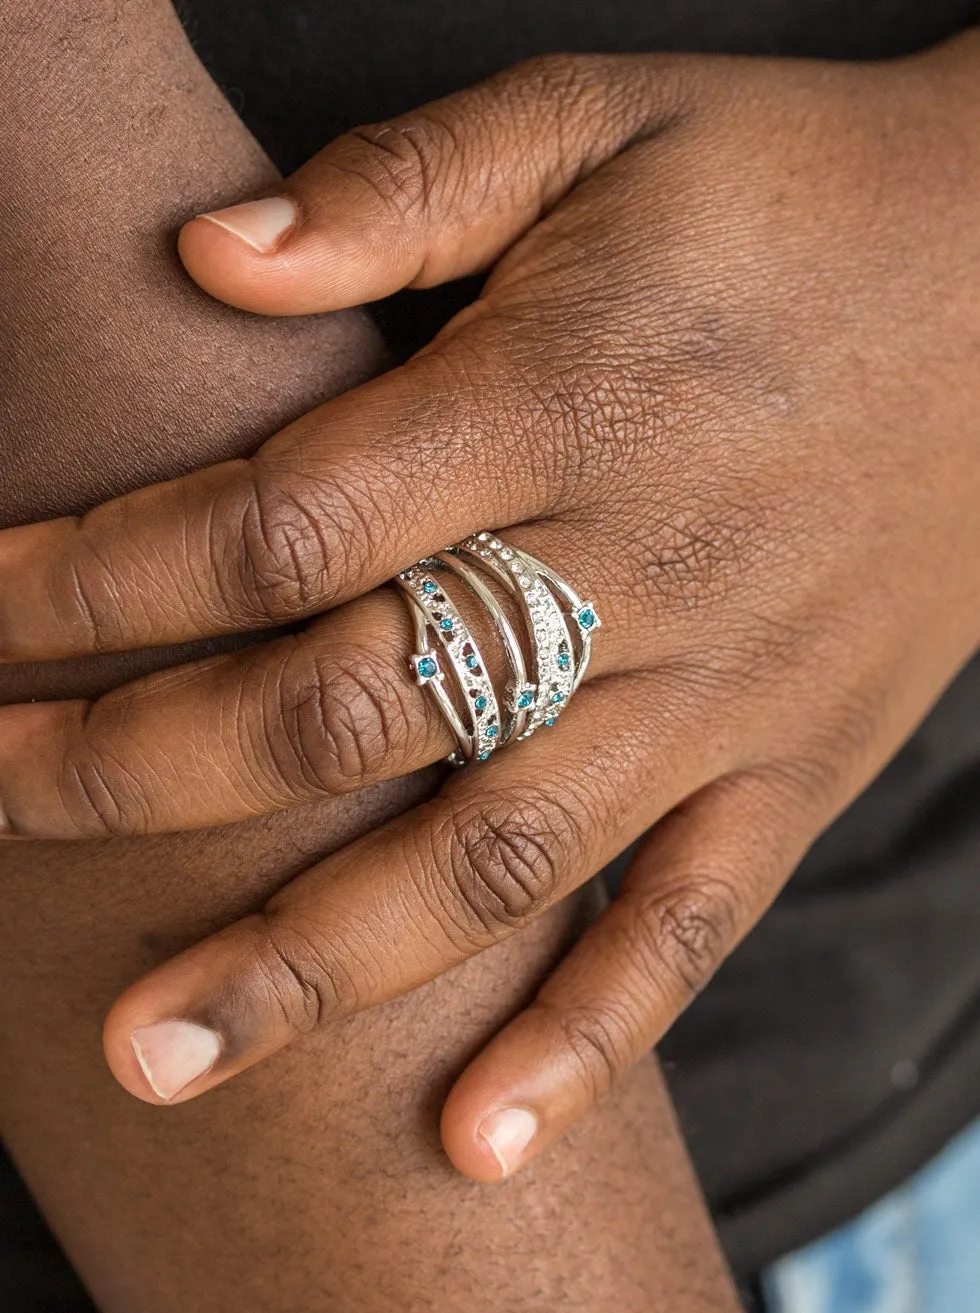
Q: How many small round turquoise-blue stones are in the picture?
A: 12